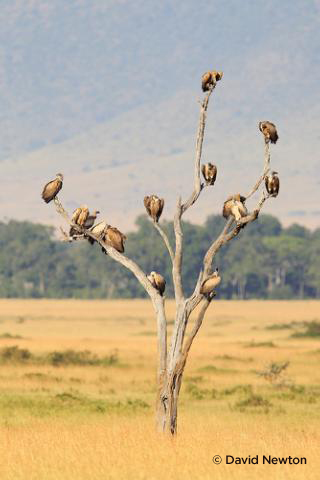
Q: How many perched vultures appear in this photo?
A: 13